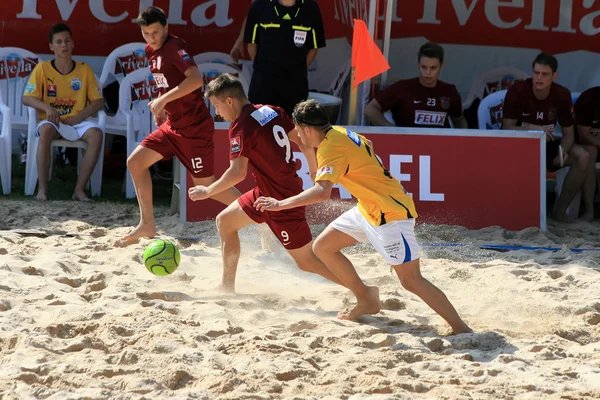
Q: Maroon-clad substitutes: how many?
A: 3